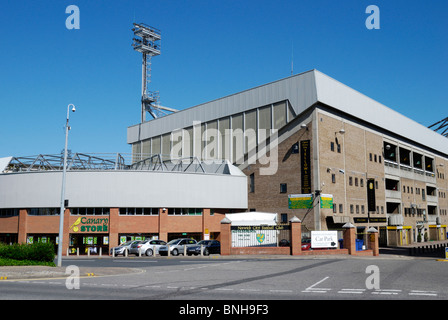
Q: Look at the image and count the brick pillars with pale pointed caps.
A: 4